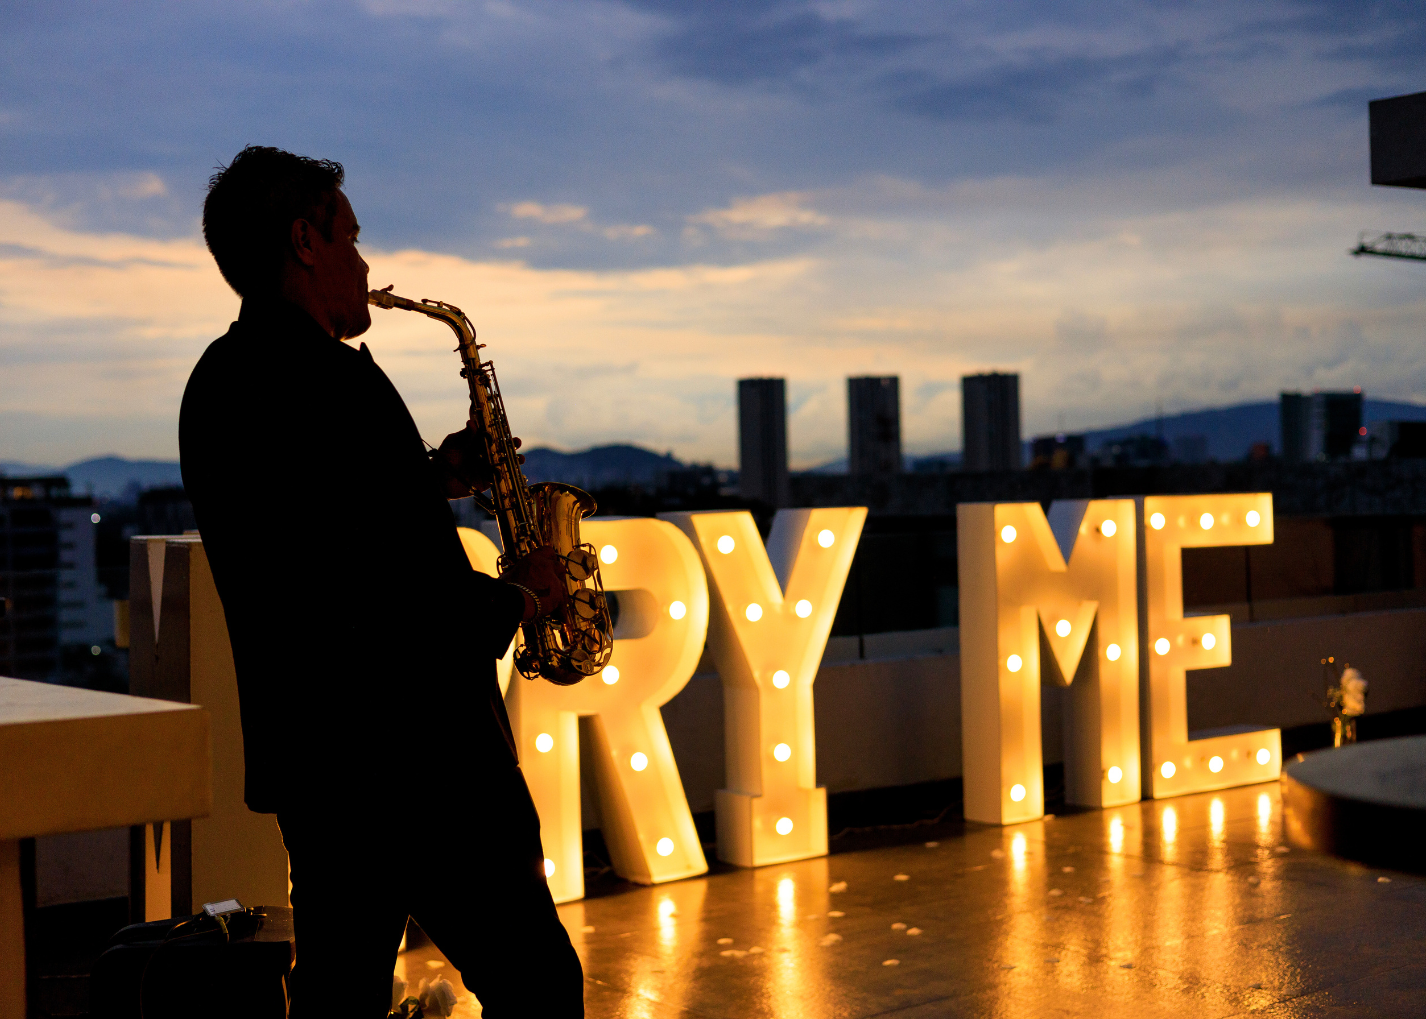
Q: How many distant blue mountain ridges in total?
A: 3